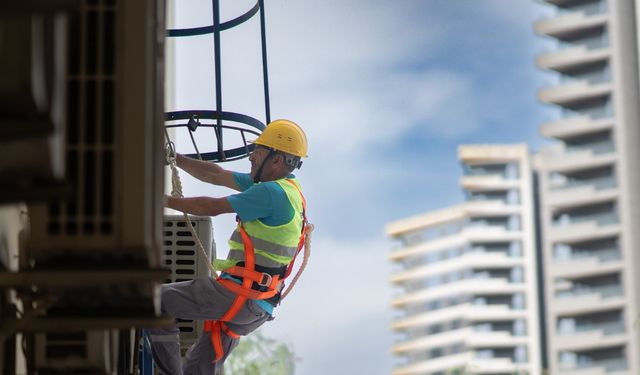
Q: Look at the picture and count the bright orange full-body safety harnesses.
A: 1